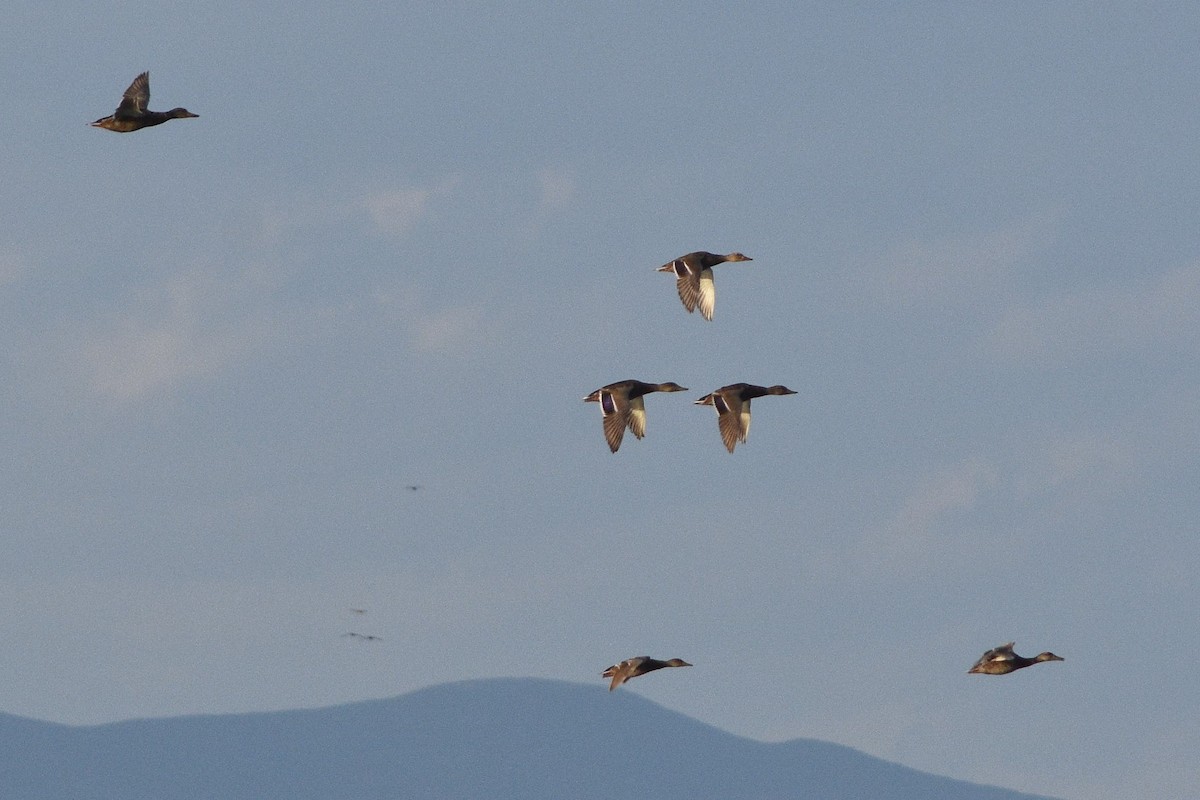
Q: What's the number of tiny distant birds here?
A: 4